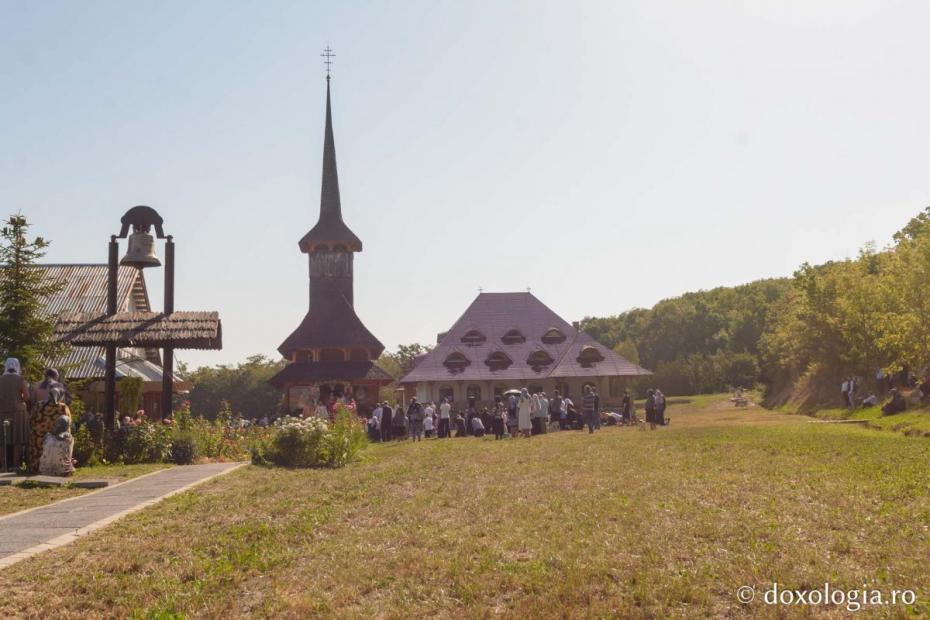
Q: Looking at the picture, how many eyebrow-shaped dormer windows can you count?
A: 7